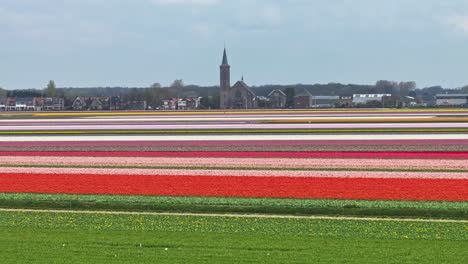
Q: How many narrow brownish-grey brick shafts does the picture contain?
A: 1